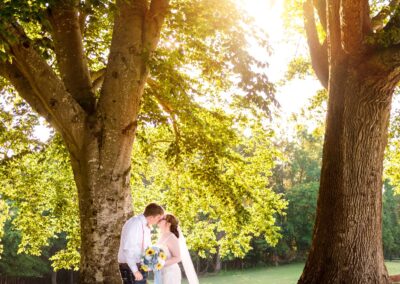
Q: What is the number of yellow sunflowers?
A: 4